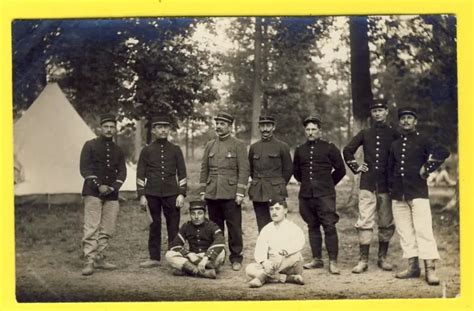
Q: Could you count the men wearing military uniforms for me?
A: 8